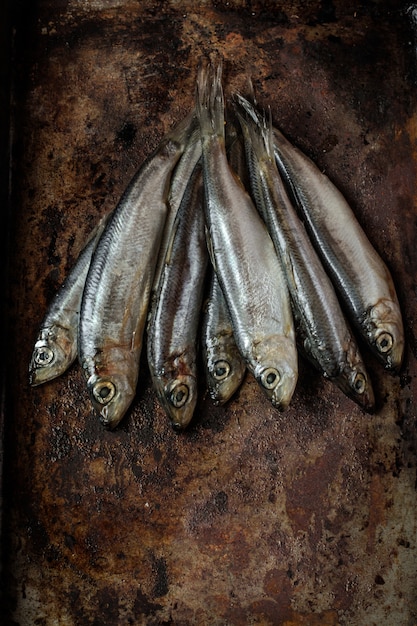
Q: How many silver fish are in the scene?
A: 7